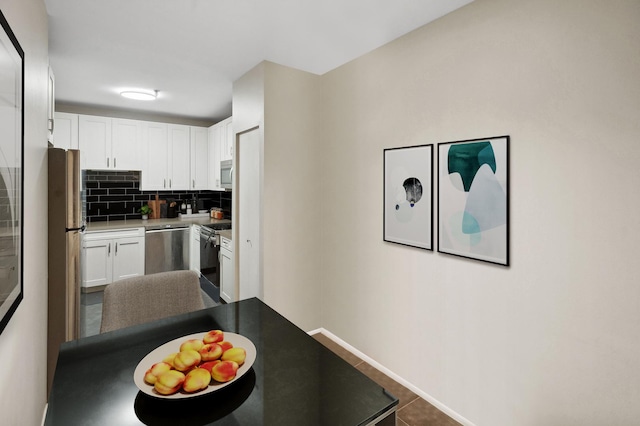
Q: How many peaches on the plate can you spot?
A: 12